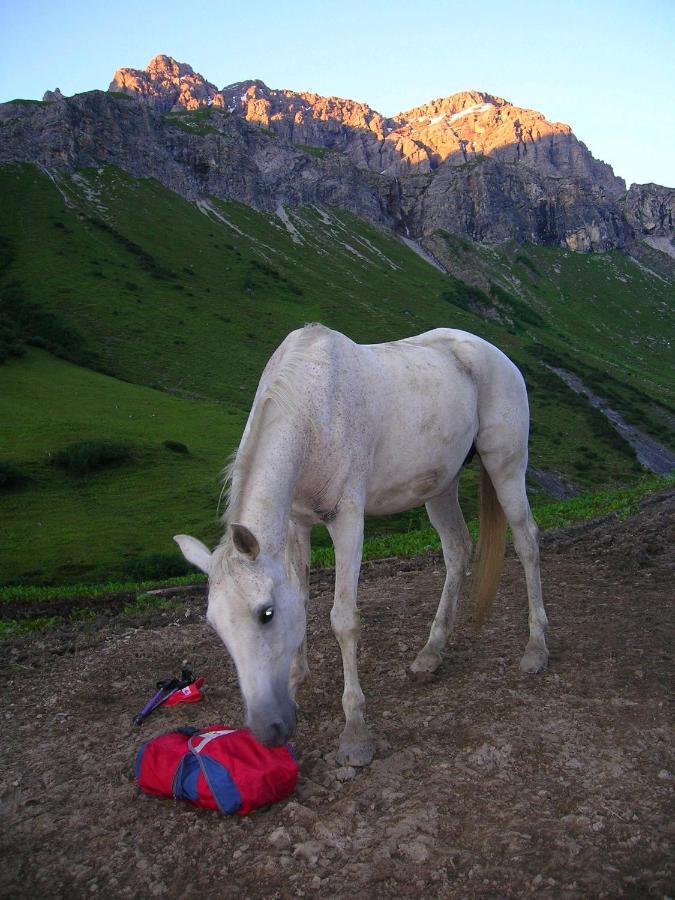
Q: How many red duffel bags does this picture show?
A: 1